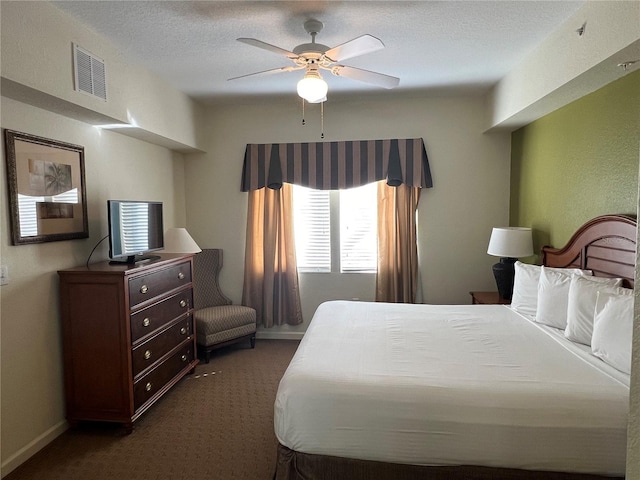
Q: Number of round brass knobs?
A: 8